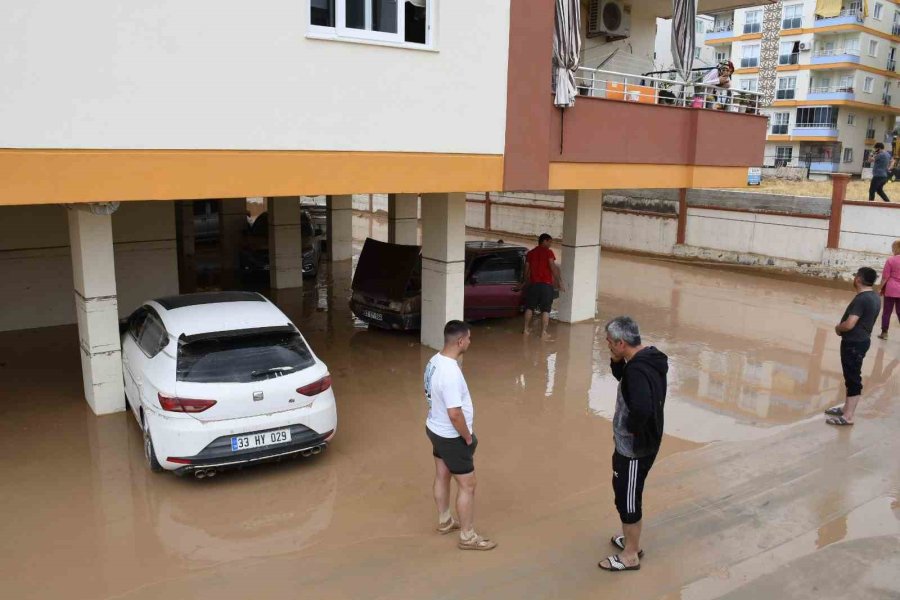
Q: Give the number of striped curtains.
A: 2